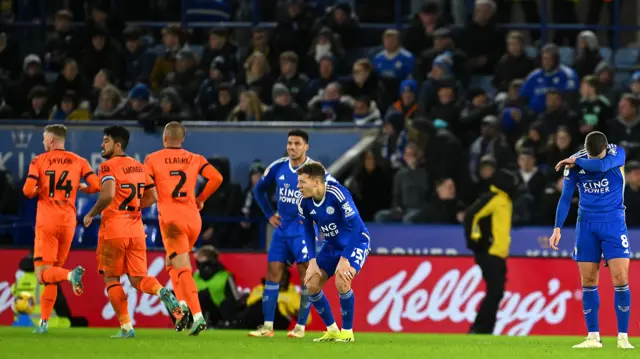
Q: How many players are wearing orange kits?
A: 3